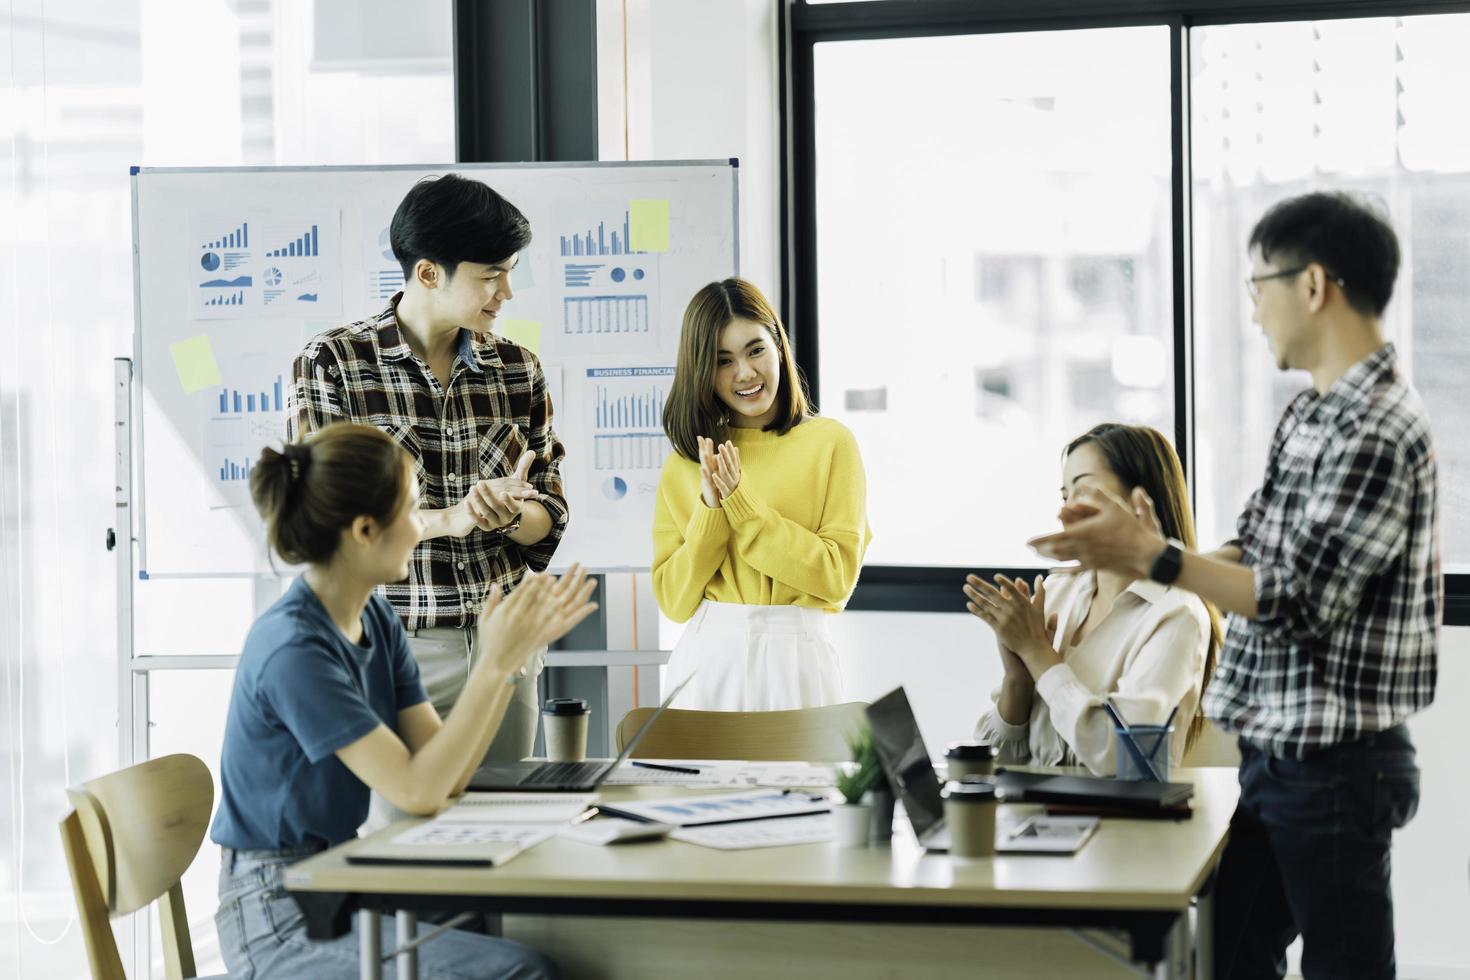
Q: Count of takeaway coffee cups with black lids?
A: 3